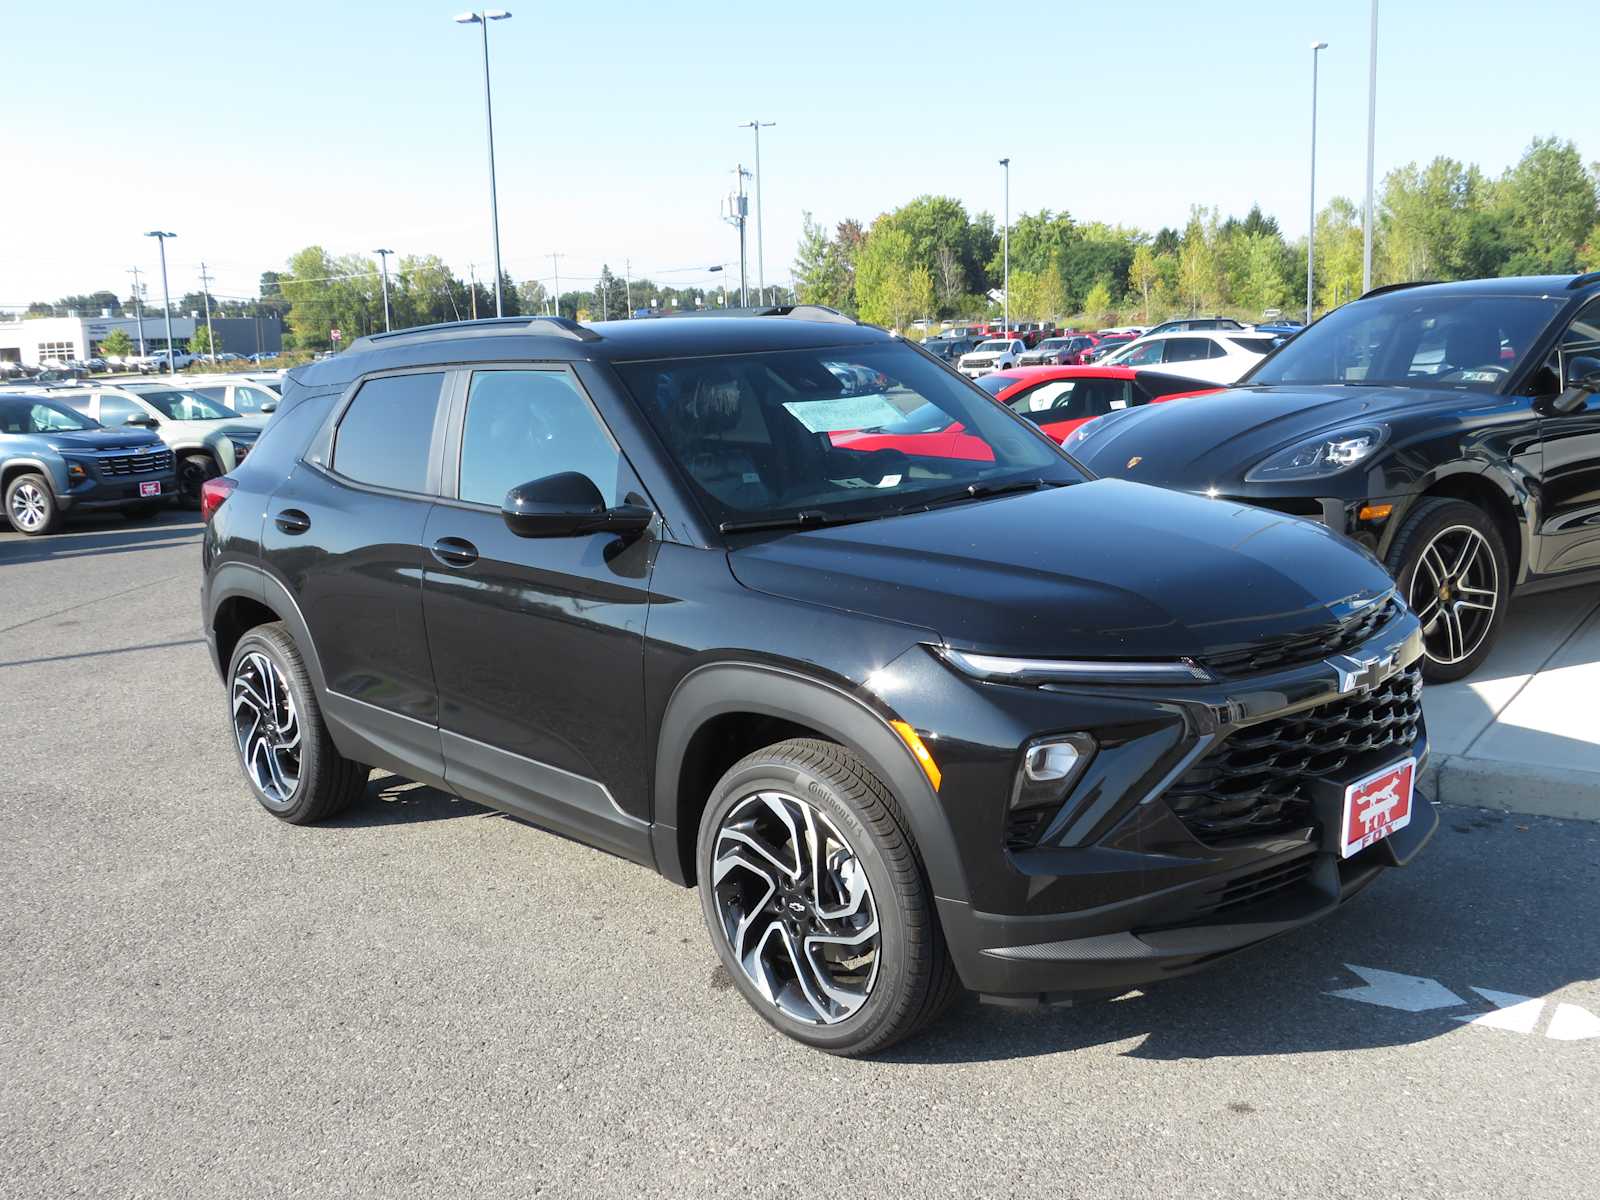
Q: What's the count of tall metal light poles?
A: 7